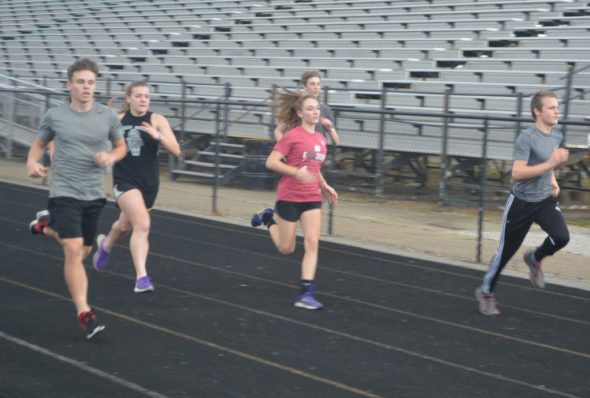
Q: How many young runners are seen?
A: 5